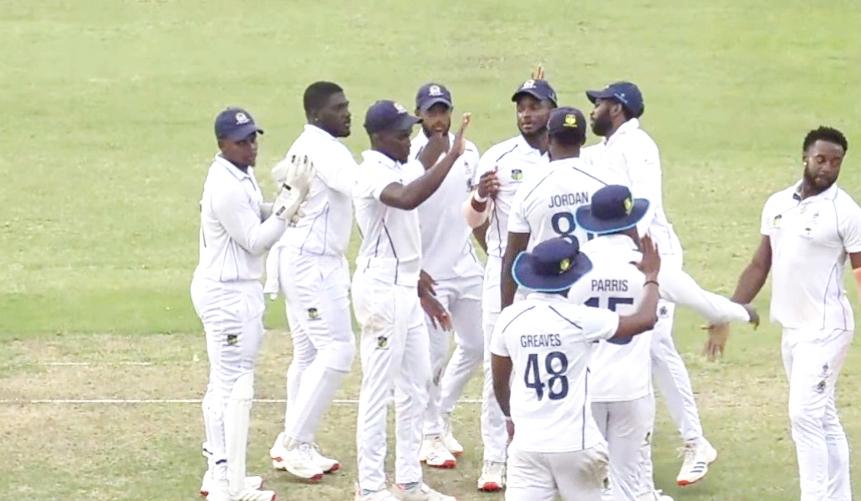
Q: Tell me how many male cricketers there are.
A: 10